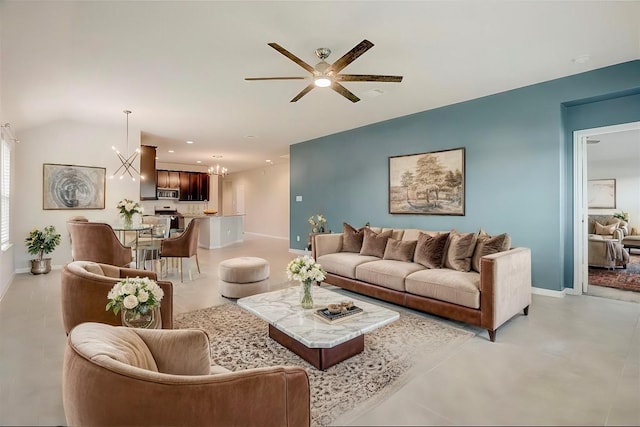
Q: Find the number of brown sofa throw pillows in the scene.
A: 6